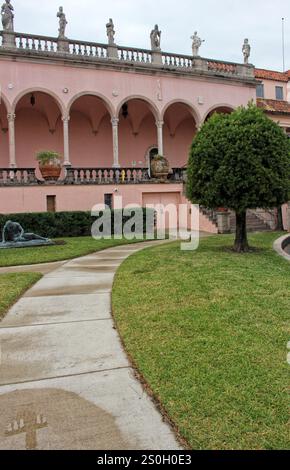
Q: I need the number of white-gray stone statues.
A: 6